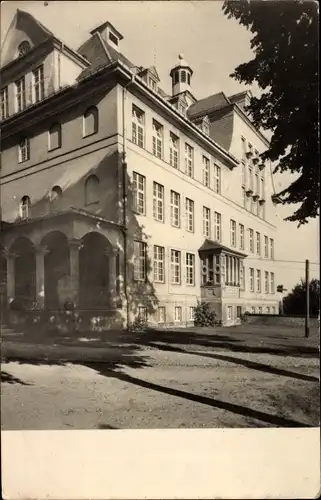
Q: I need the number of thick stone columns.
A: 4